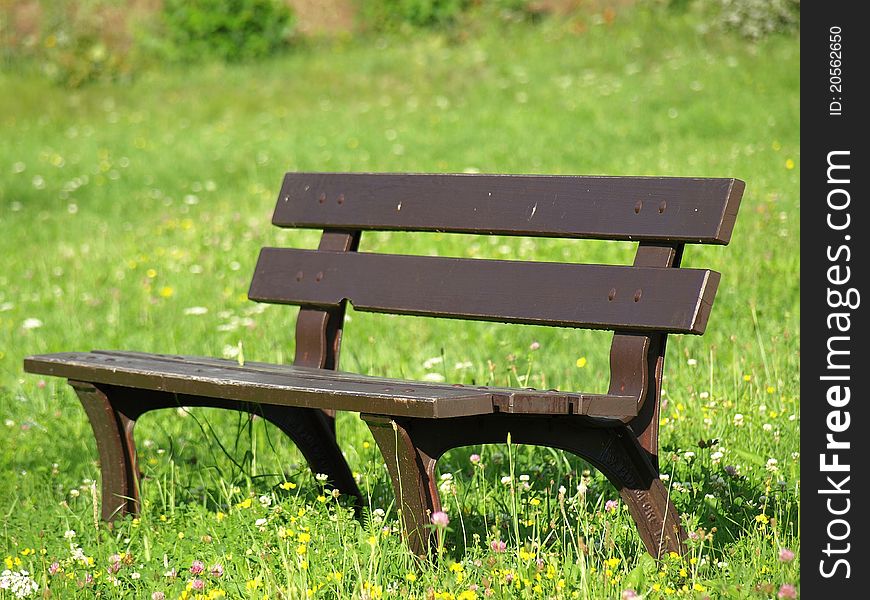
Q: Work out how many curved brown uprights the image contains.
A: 2